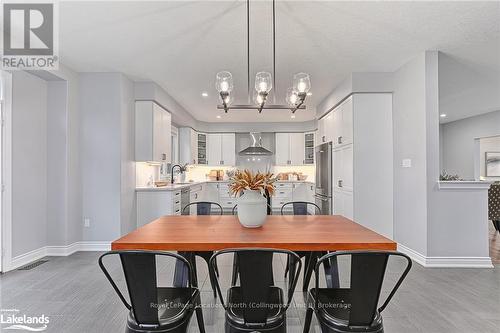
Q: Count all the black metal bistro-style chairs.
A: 6